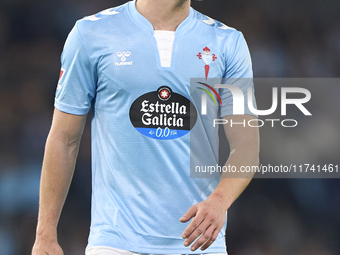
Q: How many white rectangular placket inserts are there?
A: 1